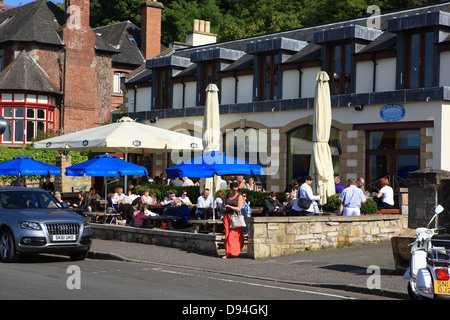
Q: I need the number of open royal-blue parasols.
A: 3